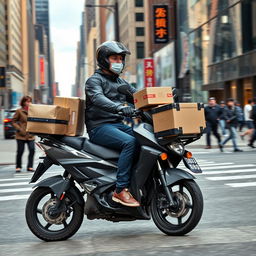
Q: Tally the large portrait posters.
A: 0